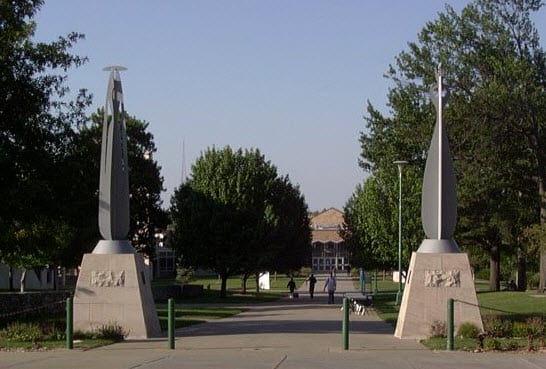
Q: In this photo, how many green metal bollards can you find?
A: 4